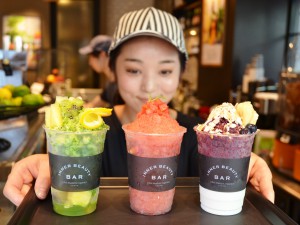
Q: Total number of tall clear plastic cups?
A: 3